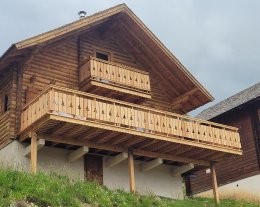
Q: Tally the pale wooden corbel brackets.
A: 5